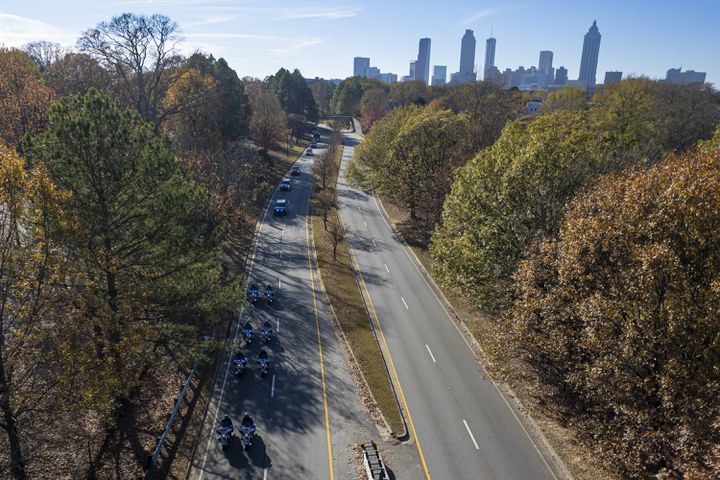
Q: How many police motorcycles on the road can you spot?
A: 8